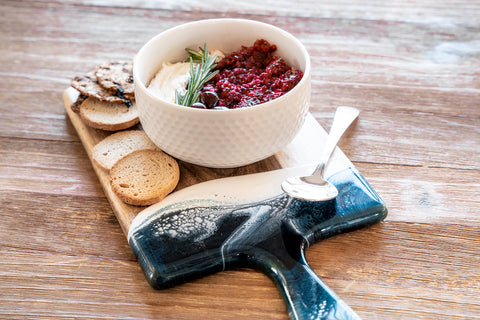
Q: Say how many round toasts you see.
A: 3